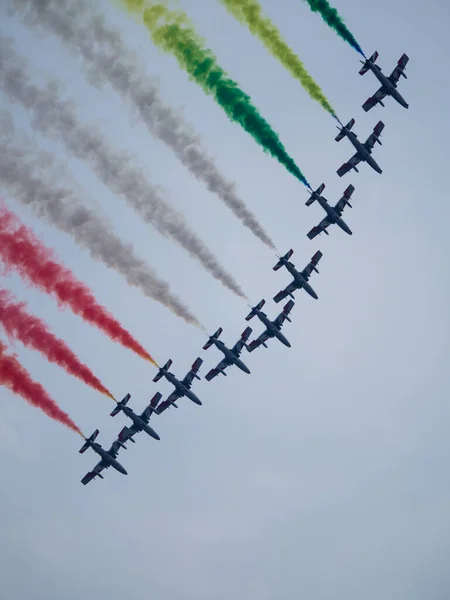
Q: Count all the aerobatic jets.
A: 9